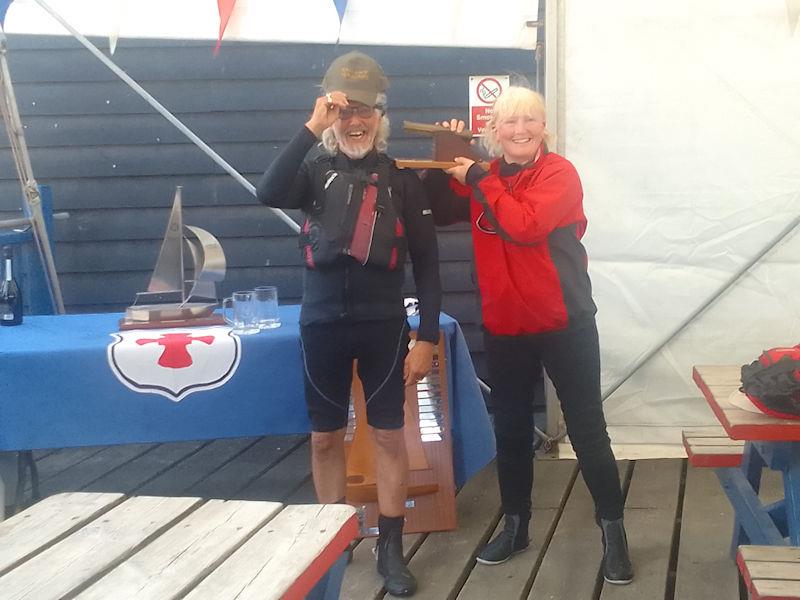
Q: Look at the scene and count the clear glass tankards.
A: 2